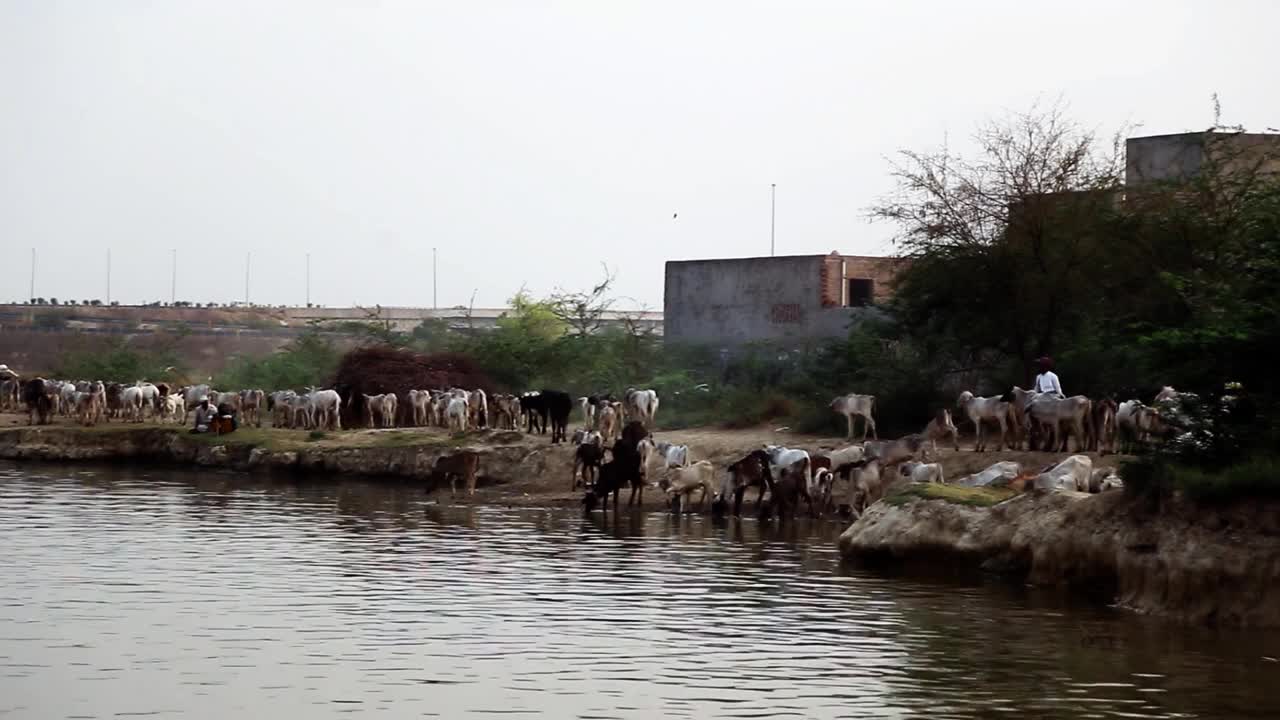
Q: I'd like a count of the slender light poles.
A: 7